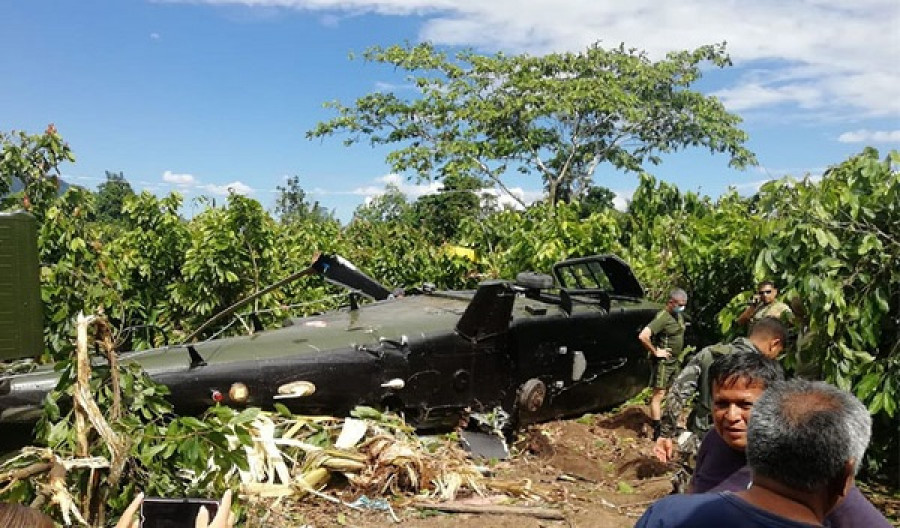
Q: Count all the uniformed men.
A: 3